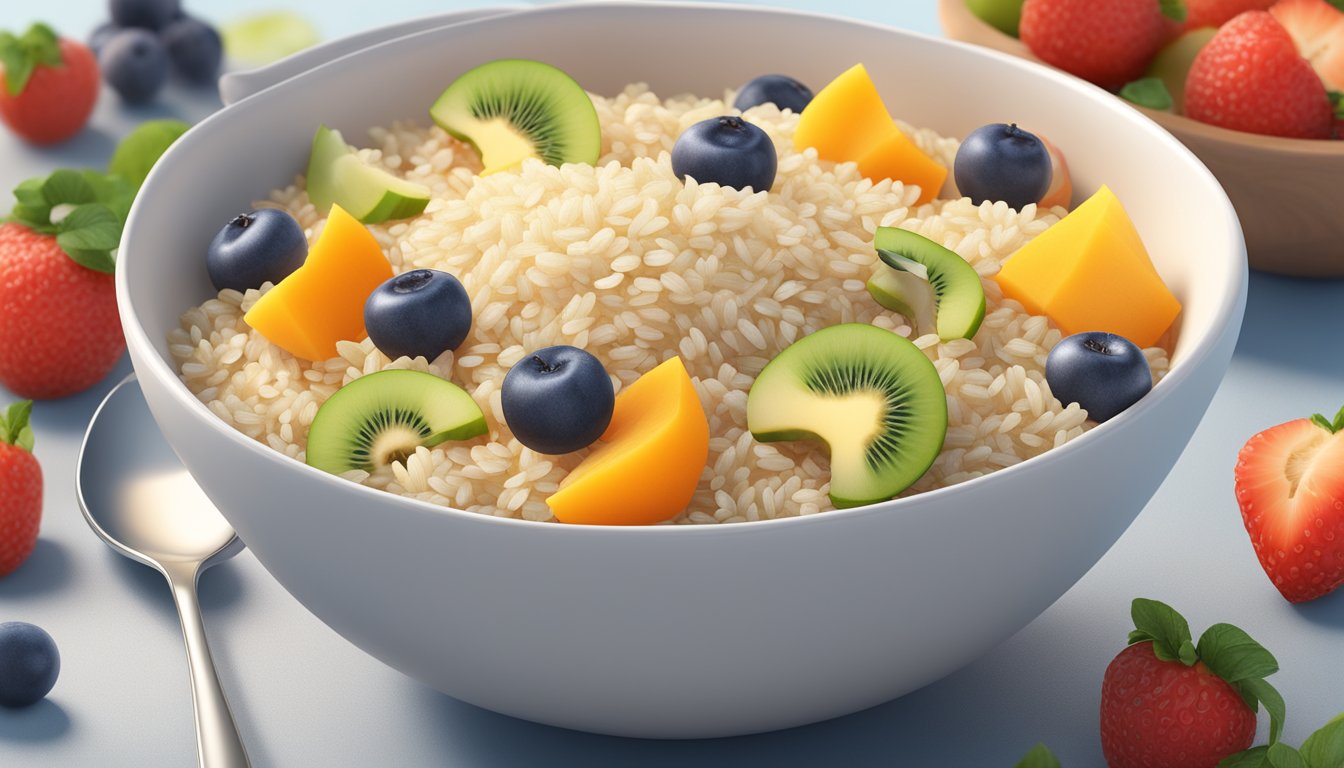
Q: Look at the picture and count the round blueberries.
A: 12